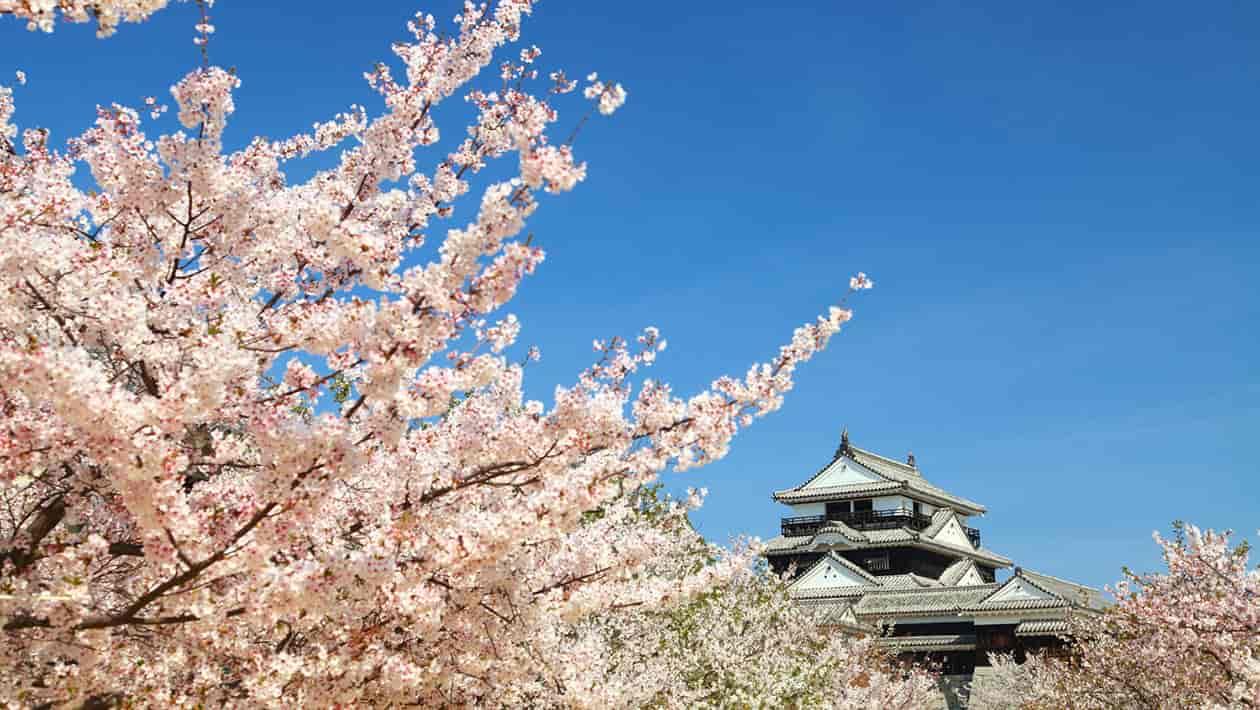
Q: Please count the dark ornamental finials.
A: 2